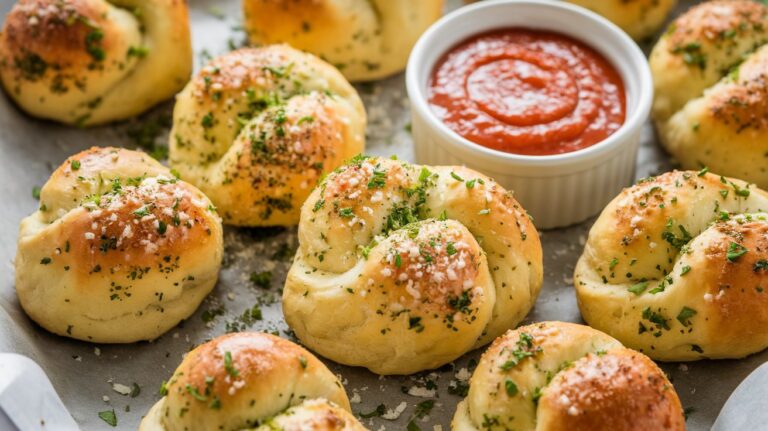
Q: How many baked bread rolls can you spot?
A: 10